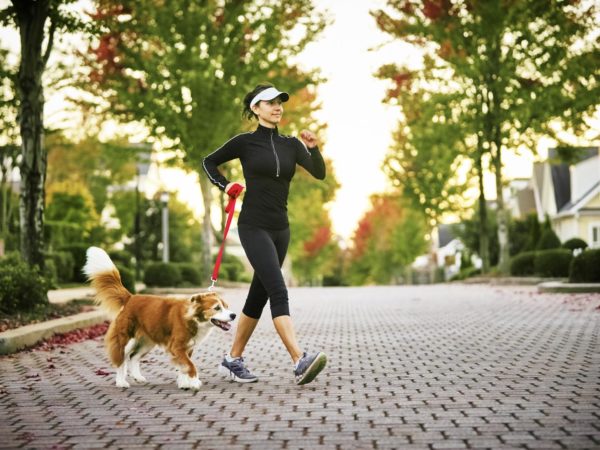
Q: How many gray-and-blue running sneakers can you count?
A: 2